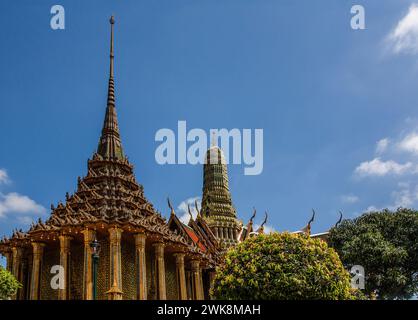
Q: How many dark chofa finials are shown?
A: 7